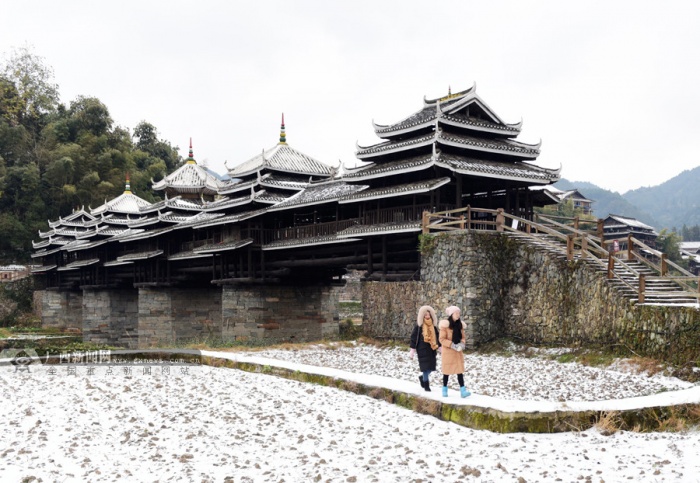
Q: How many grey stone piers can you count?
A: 4